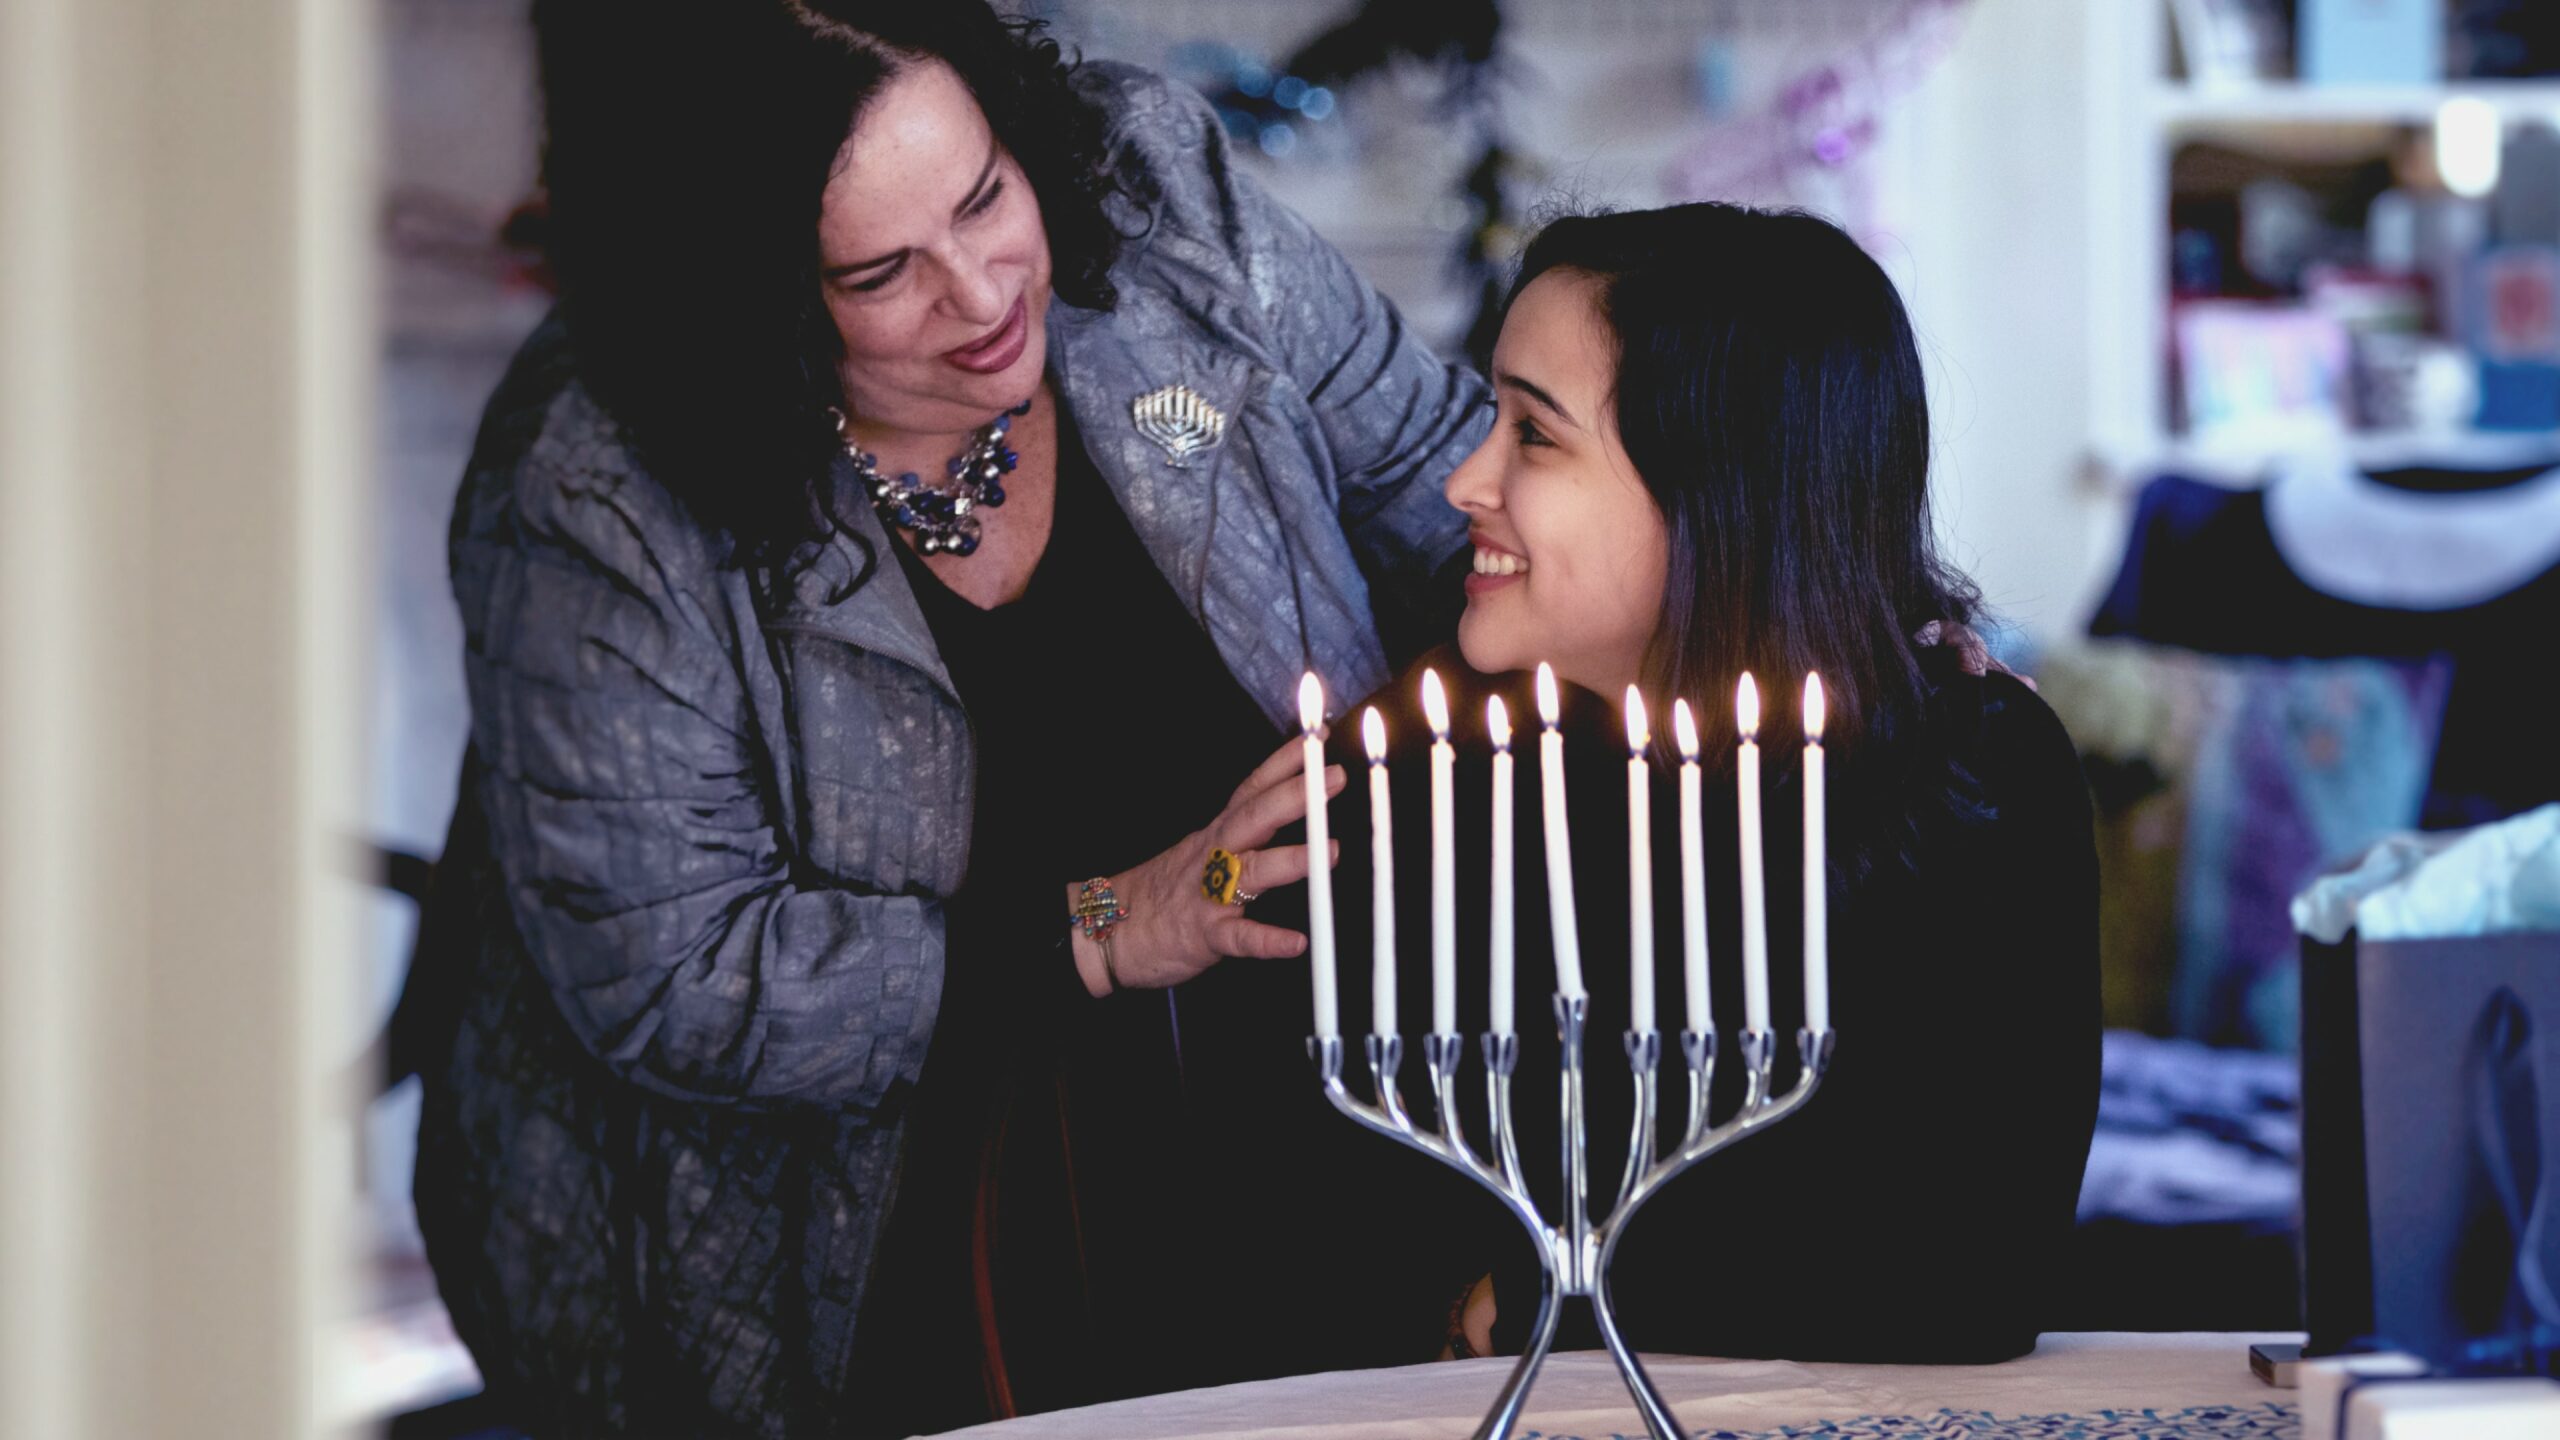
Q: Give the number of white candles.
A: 9